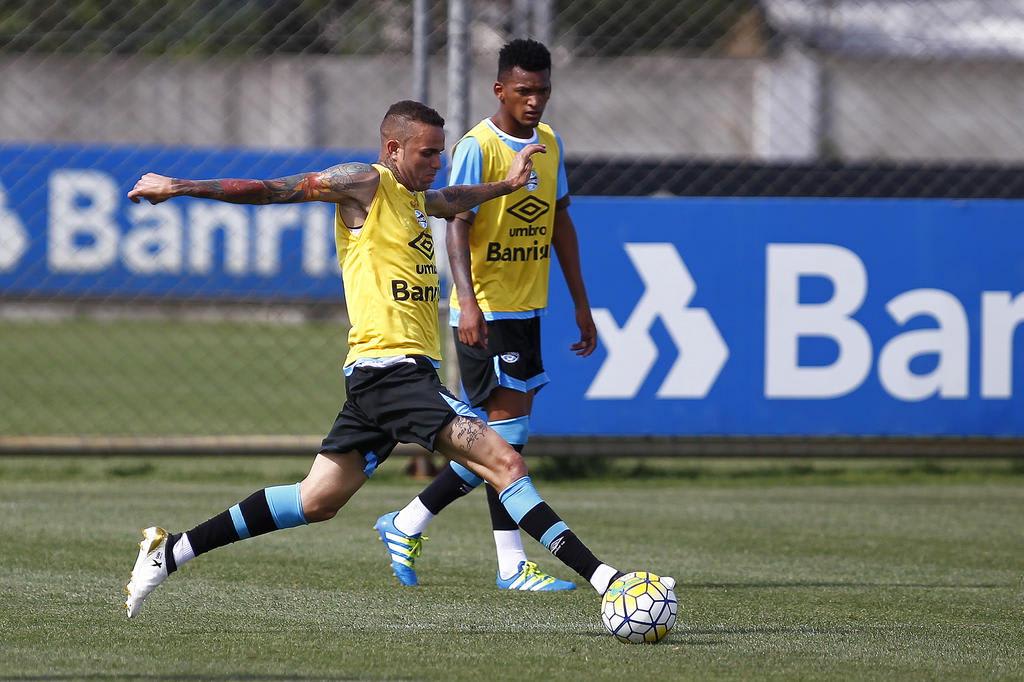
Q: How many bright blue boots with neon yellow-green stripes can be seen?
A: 2